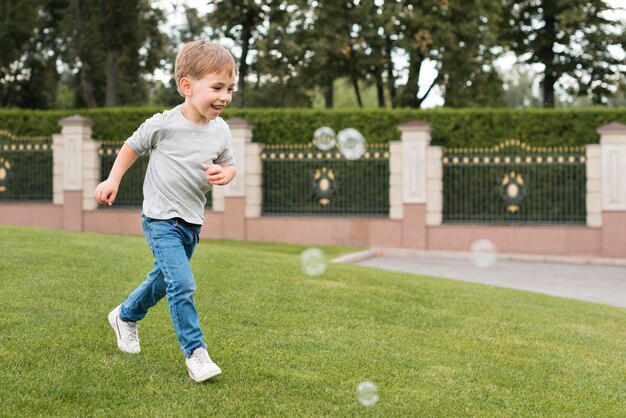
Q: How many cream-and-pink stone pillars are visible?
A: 4